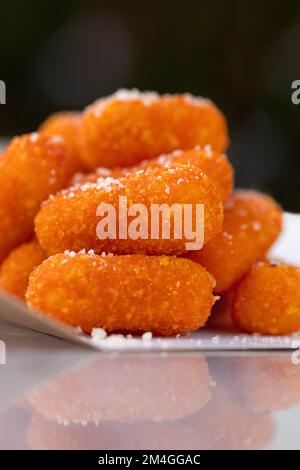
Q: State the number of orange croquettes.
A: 9